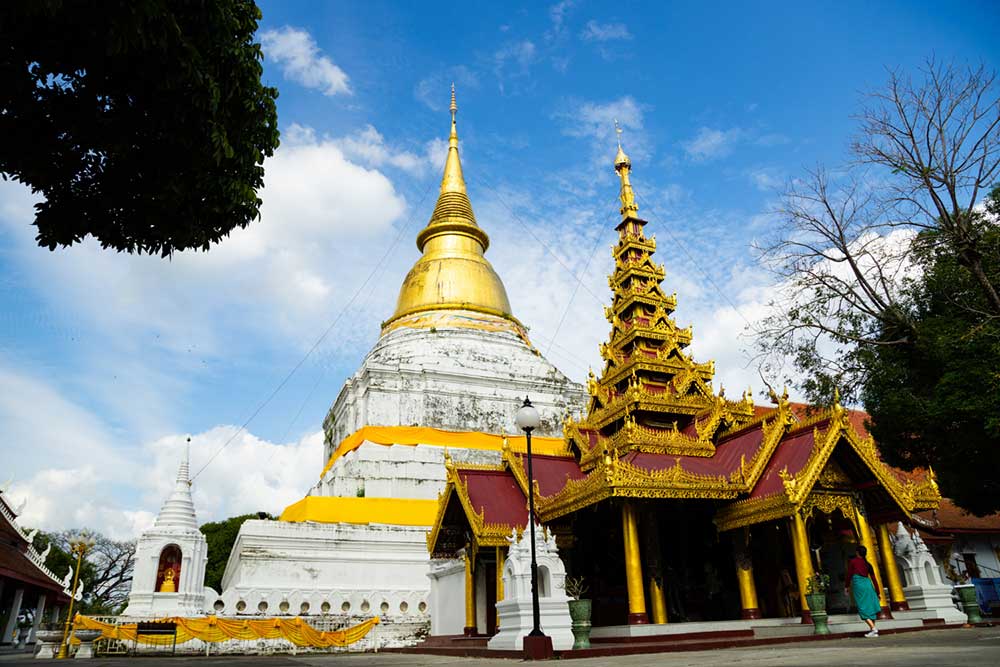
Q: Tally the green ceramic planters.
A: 3